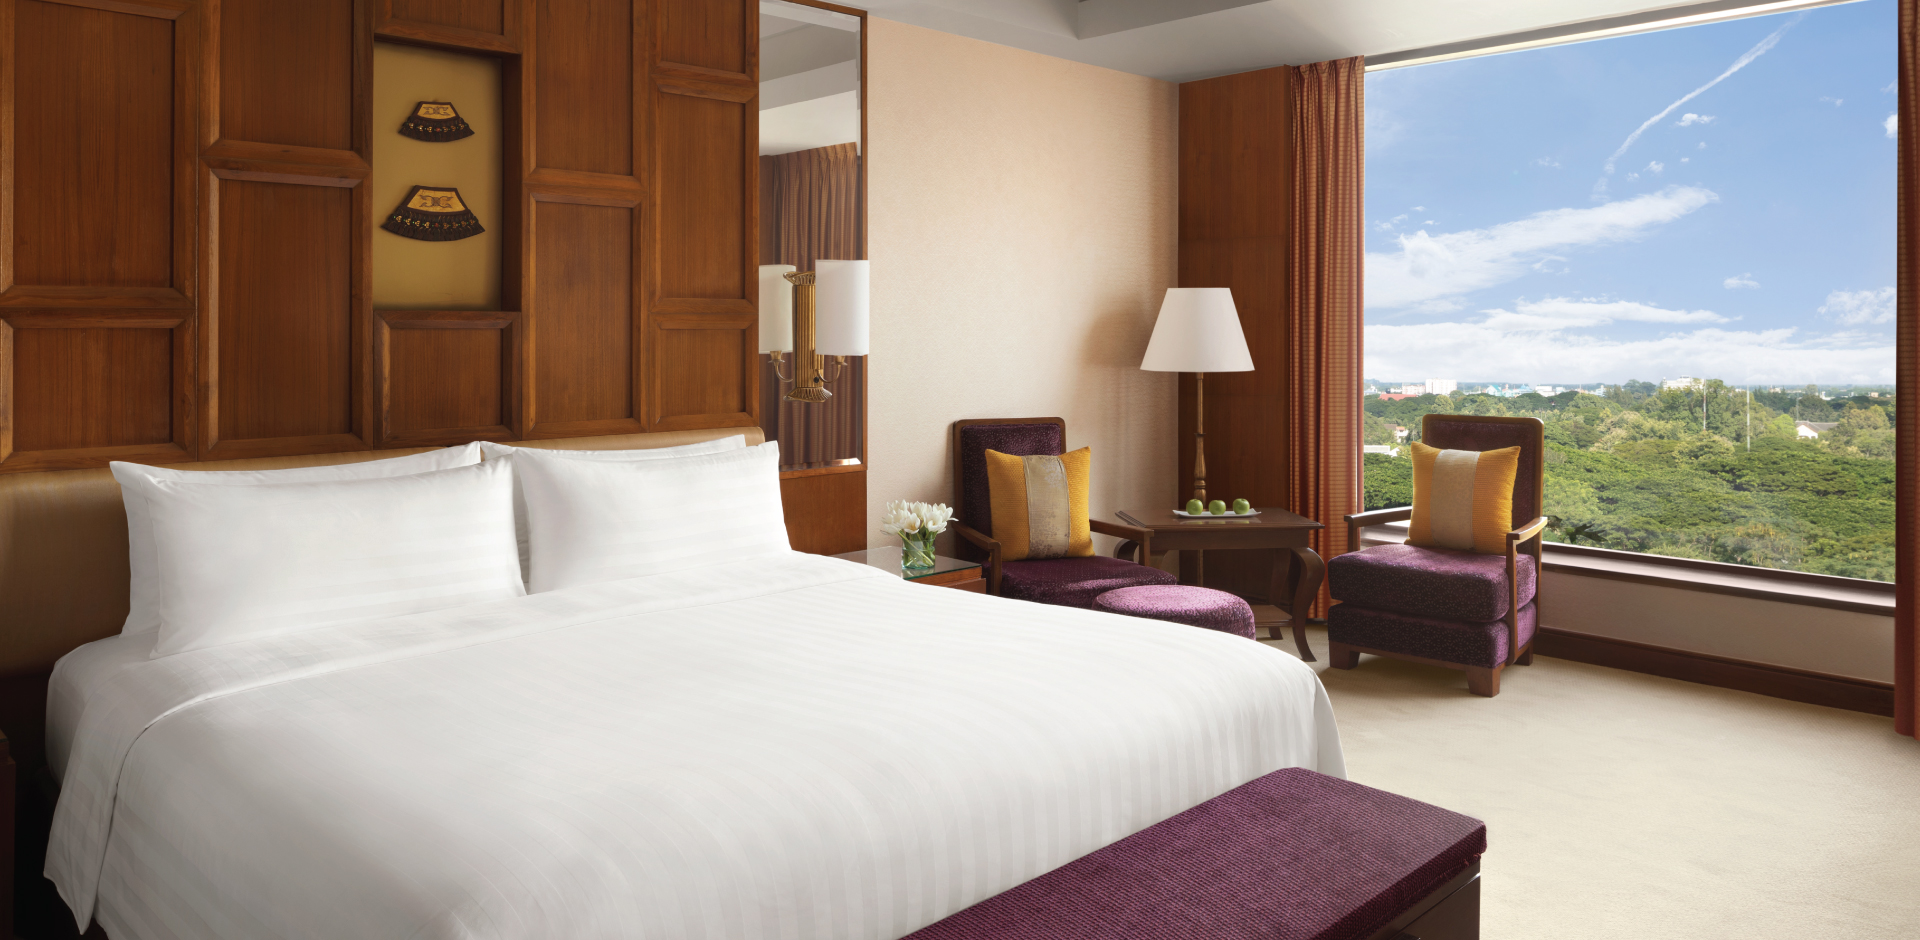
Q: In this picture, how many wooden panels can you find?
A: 11